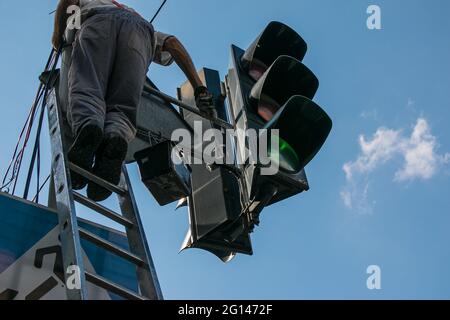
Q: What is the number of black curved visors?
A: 3